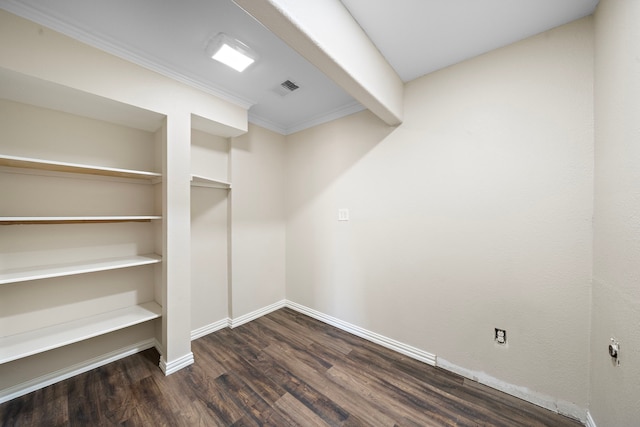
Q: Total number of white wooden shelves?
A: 5